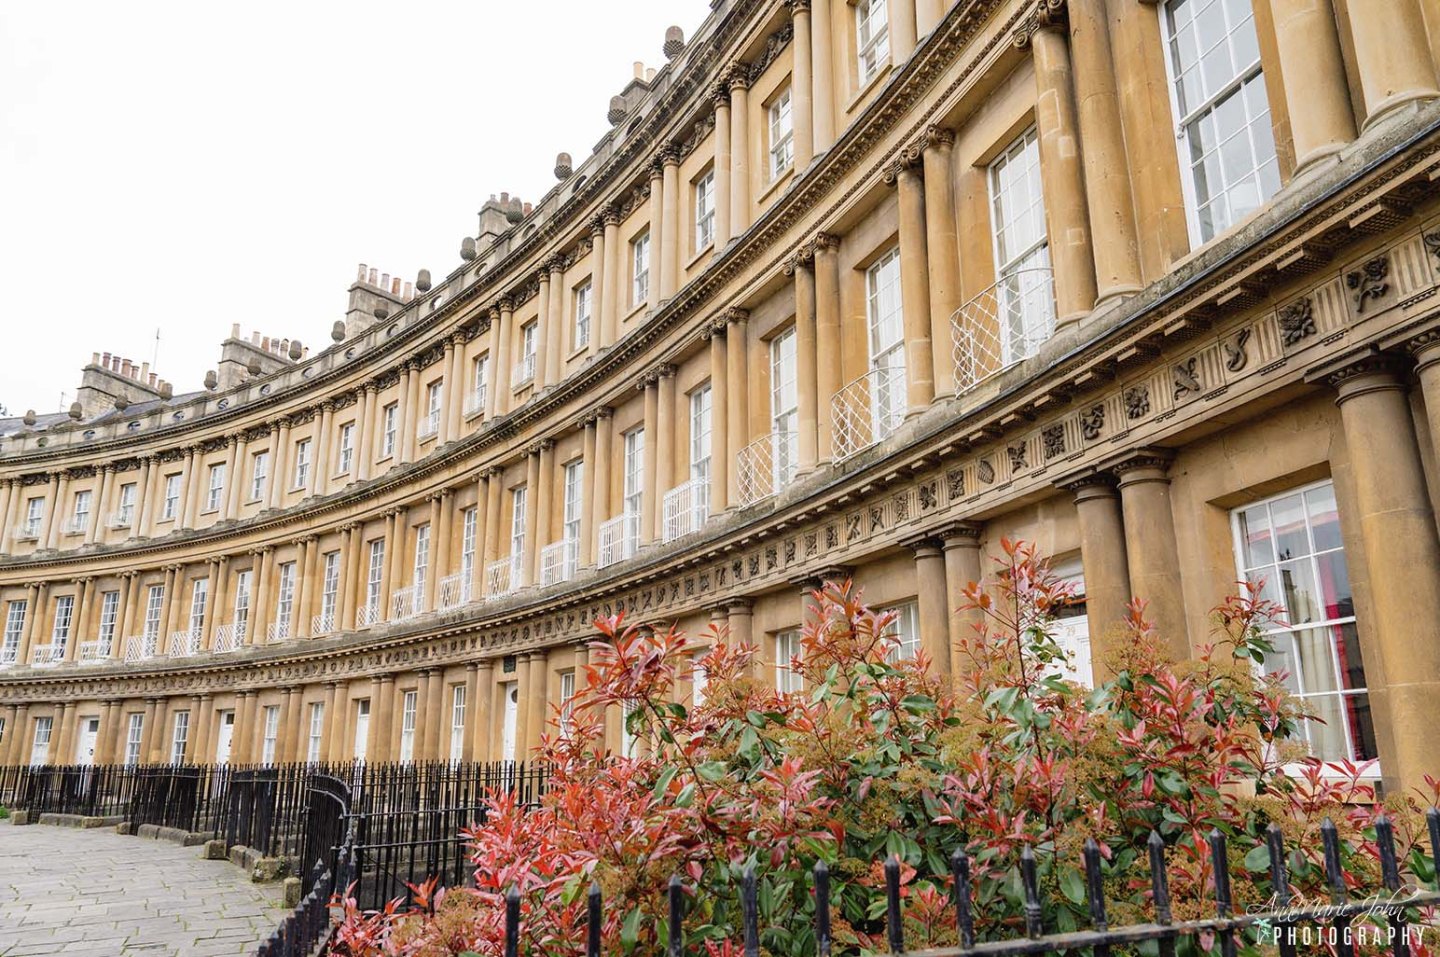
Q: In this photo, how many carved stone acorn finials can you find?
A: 15